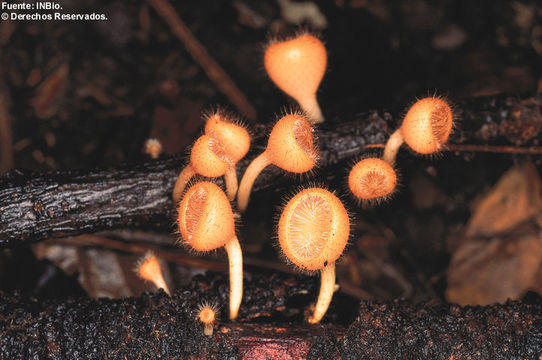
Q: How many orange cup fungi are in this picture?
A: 11